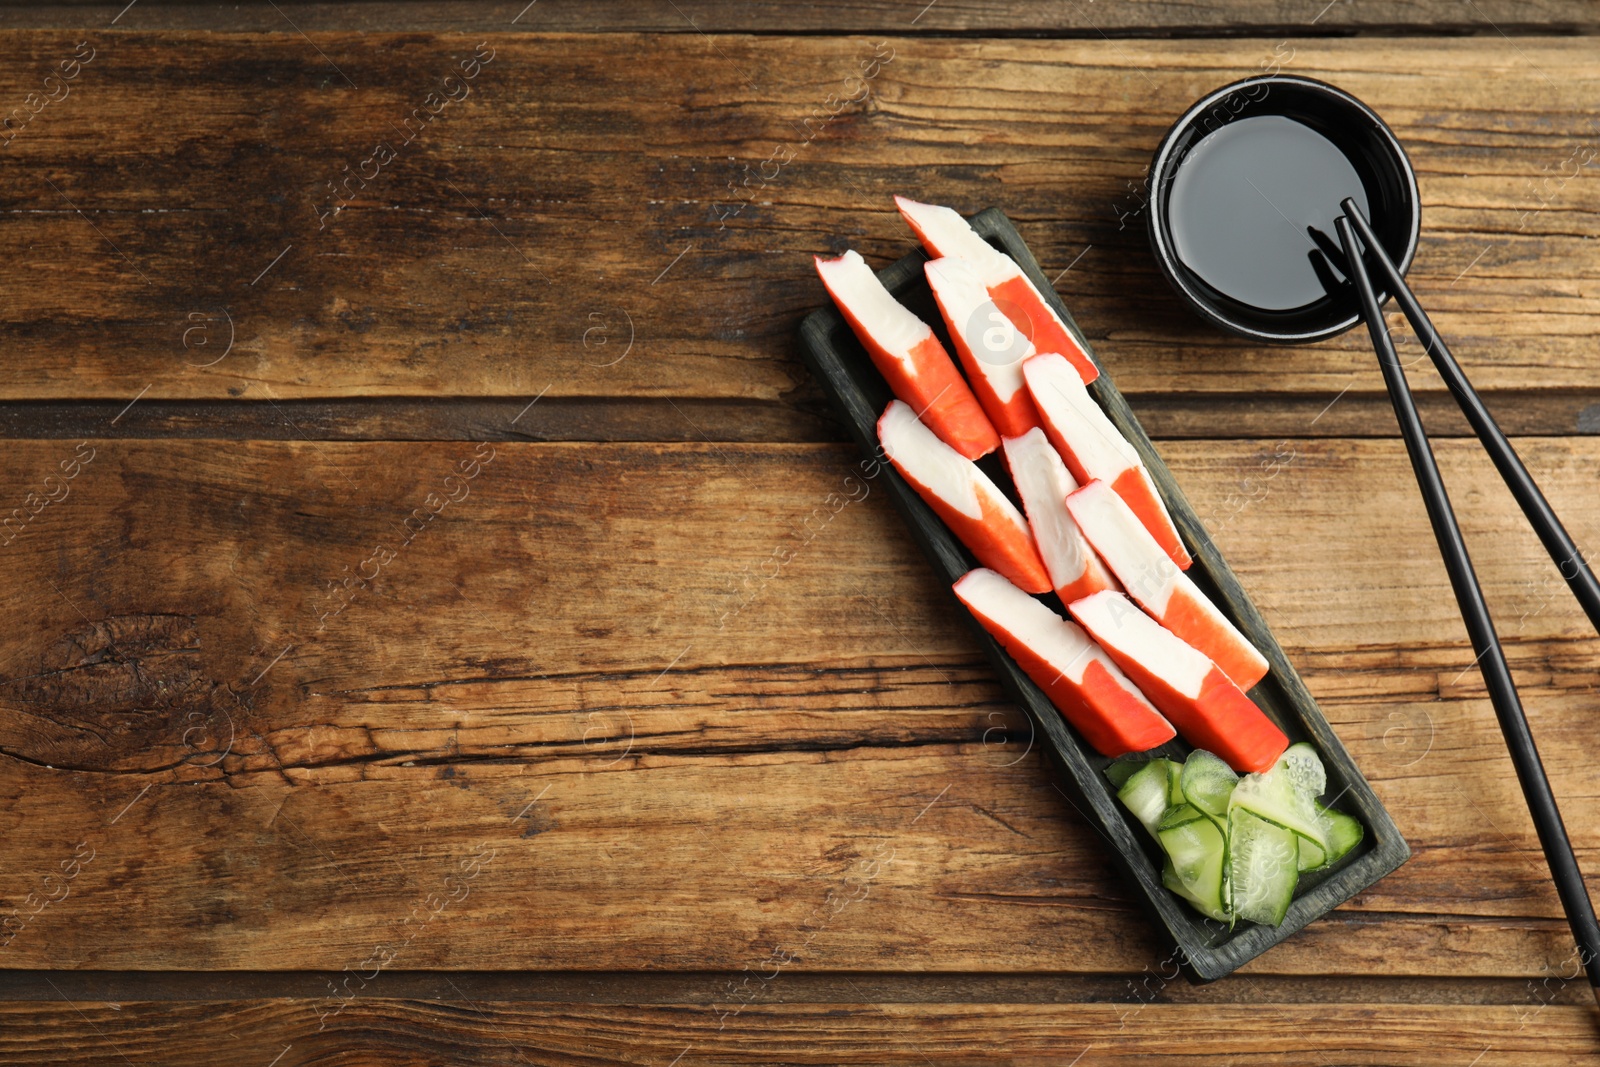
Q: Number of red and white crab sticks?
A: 9